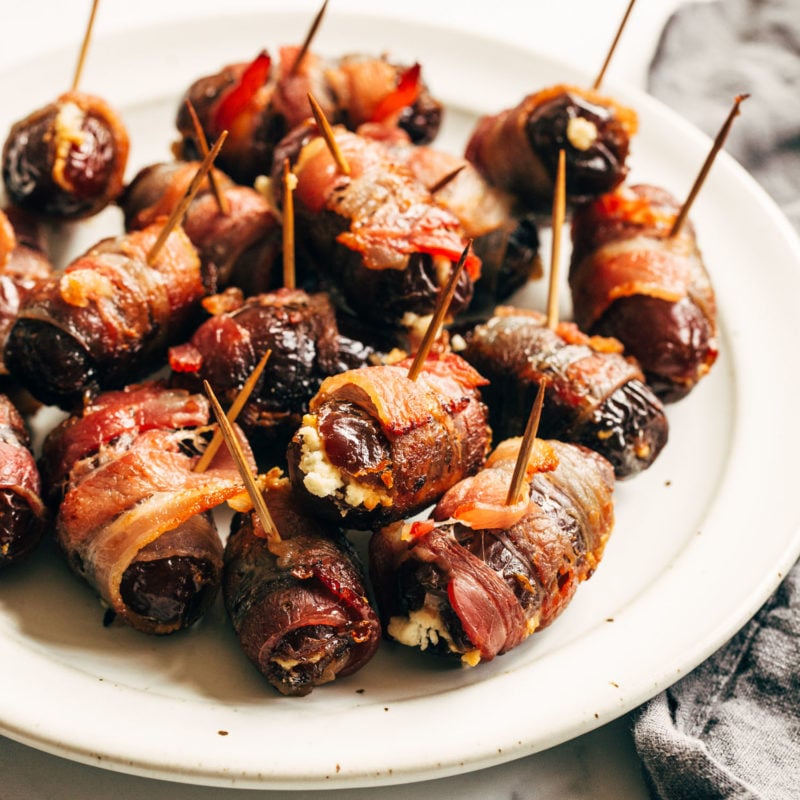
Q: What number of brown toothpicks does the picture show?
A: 14